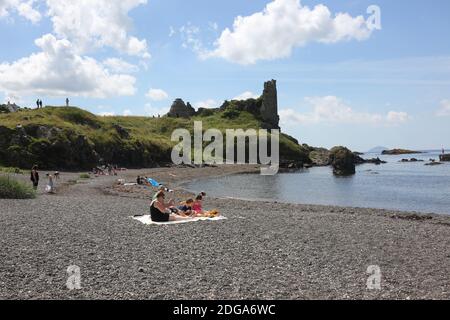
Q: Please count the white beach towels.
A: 1